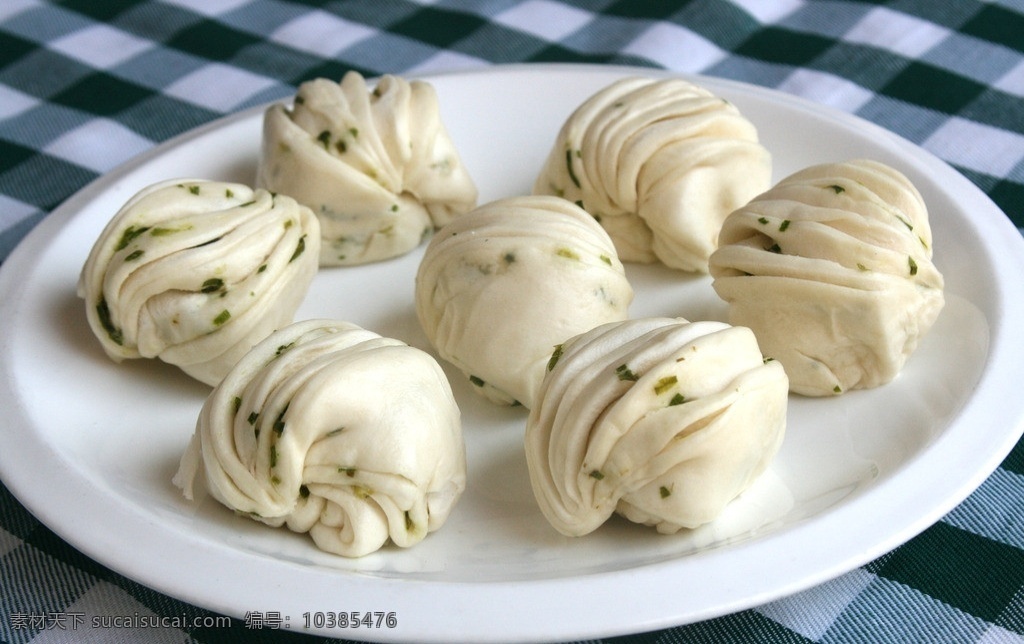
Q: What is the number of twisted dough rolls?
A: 7